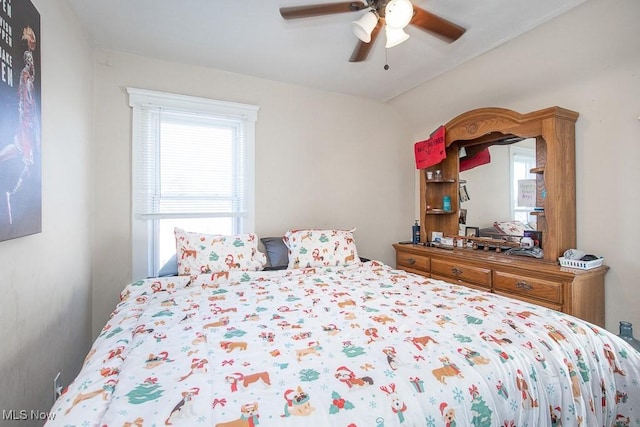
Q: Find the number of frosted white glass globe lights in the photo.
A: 3